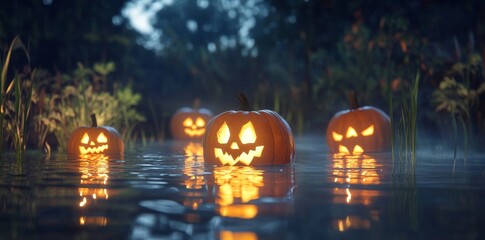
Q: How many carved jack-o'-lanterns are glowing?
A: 4